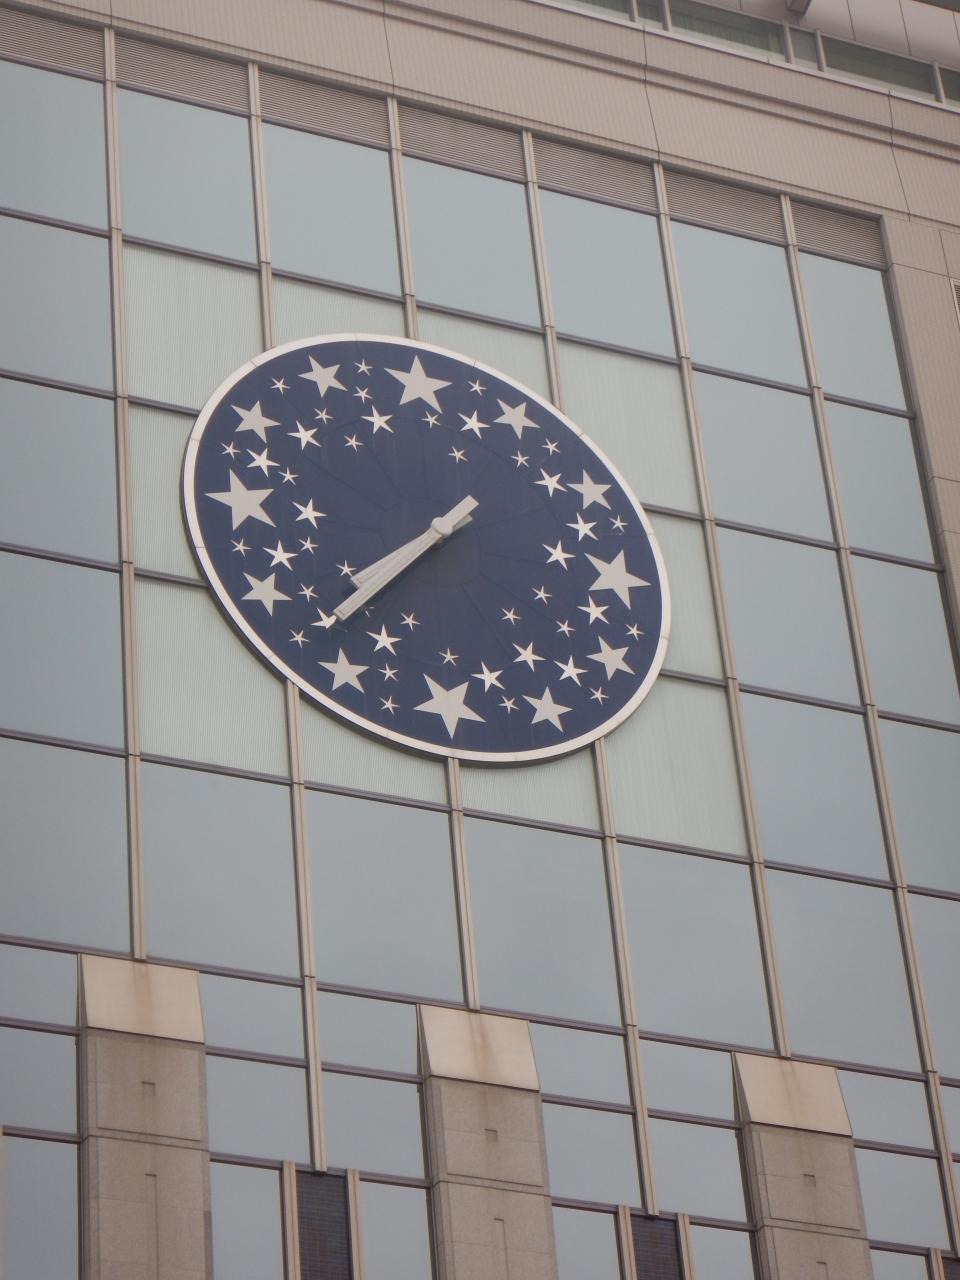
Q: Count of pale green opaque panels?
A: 10